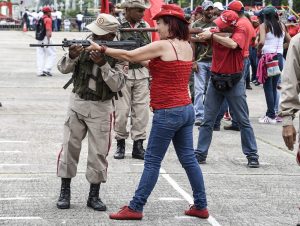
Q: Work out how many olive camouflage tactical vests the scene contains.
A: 2